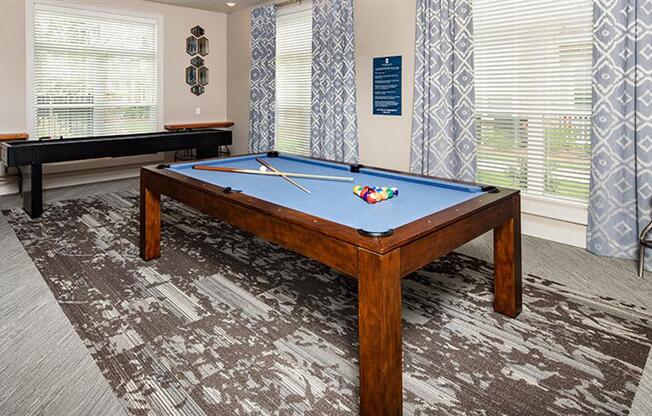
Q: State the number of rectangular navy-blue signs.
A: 1